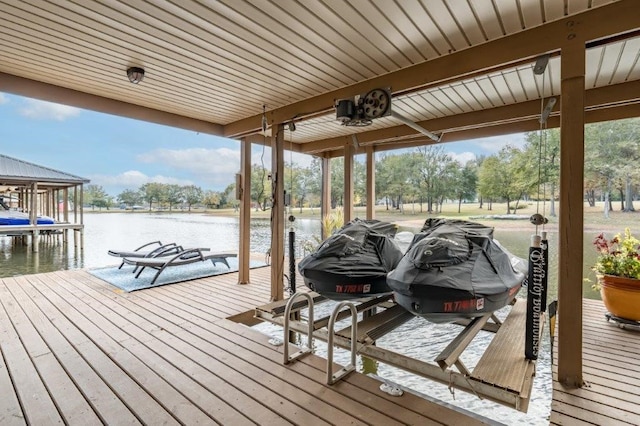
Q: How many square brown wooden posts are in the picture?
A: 6